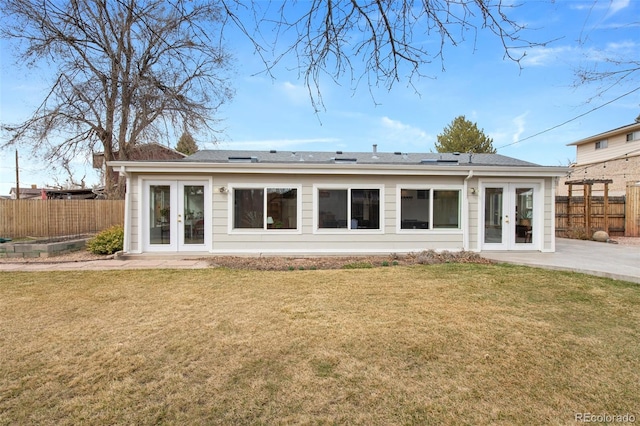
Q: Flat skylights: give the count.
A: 3